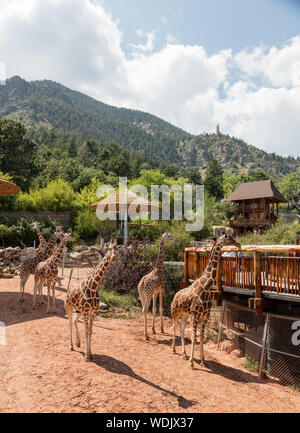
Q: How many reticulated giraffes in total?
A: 6